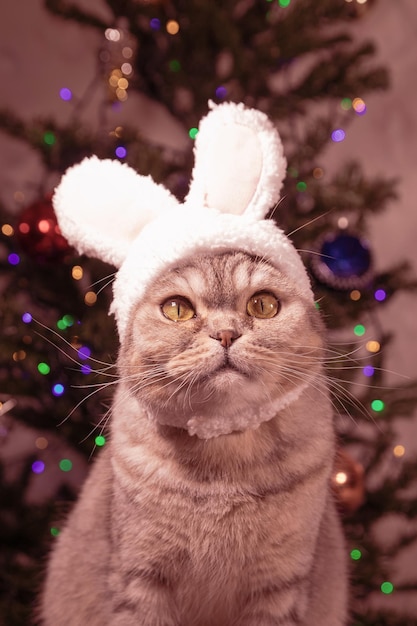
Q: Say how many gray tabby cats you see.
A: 1